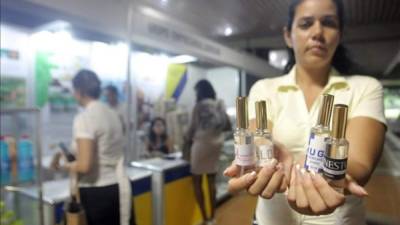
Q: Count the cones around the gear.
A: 0